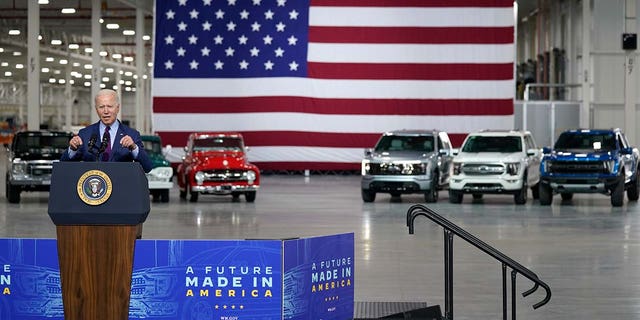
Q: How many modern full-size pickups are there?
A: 3